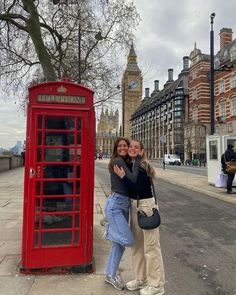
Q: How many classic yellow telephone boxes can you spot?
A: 0